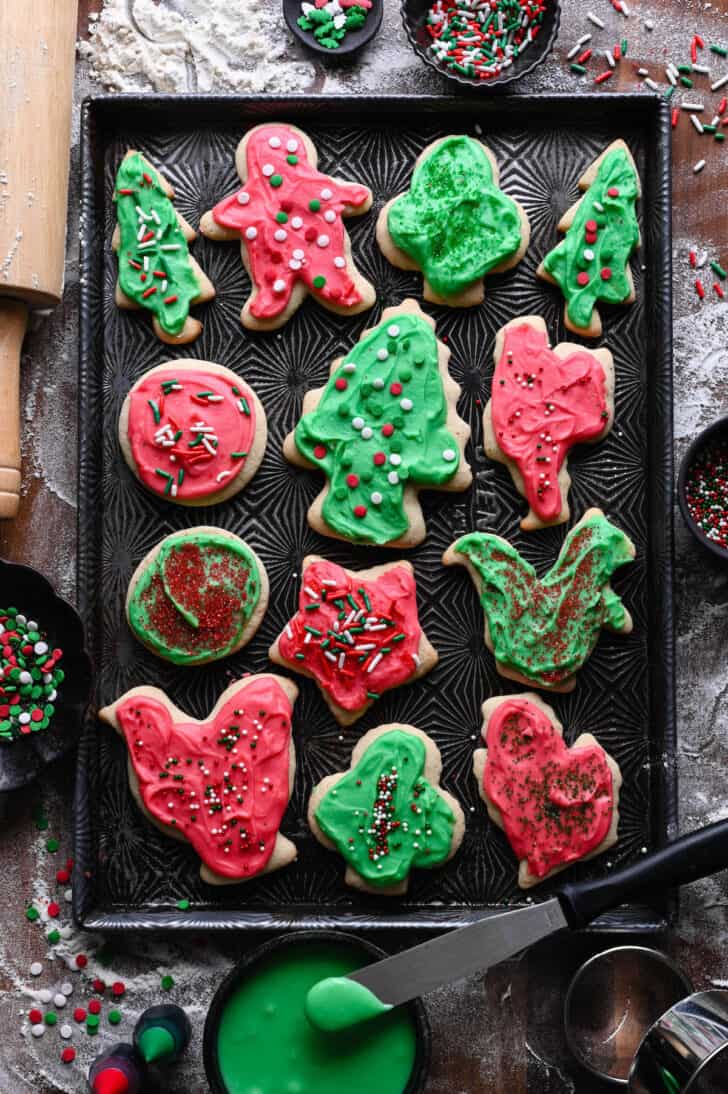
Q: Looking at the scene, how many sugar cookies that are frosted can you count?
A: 13